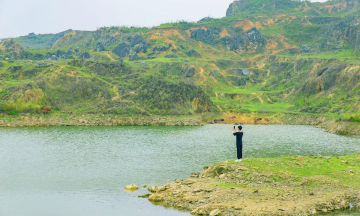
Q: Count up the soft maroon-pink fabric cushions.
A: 0